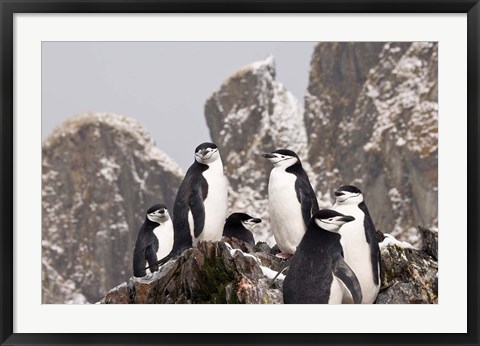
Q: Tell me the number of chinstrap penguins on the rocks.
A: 6